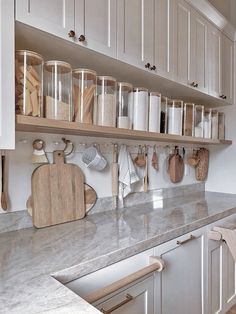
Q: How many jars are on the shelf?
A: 14